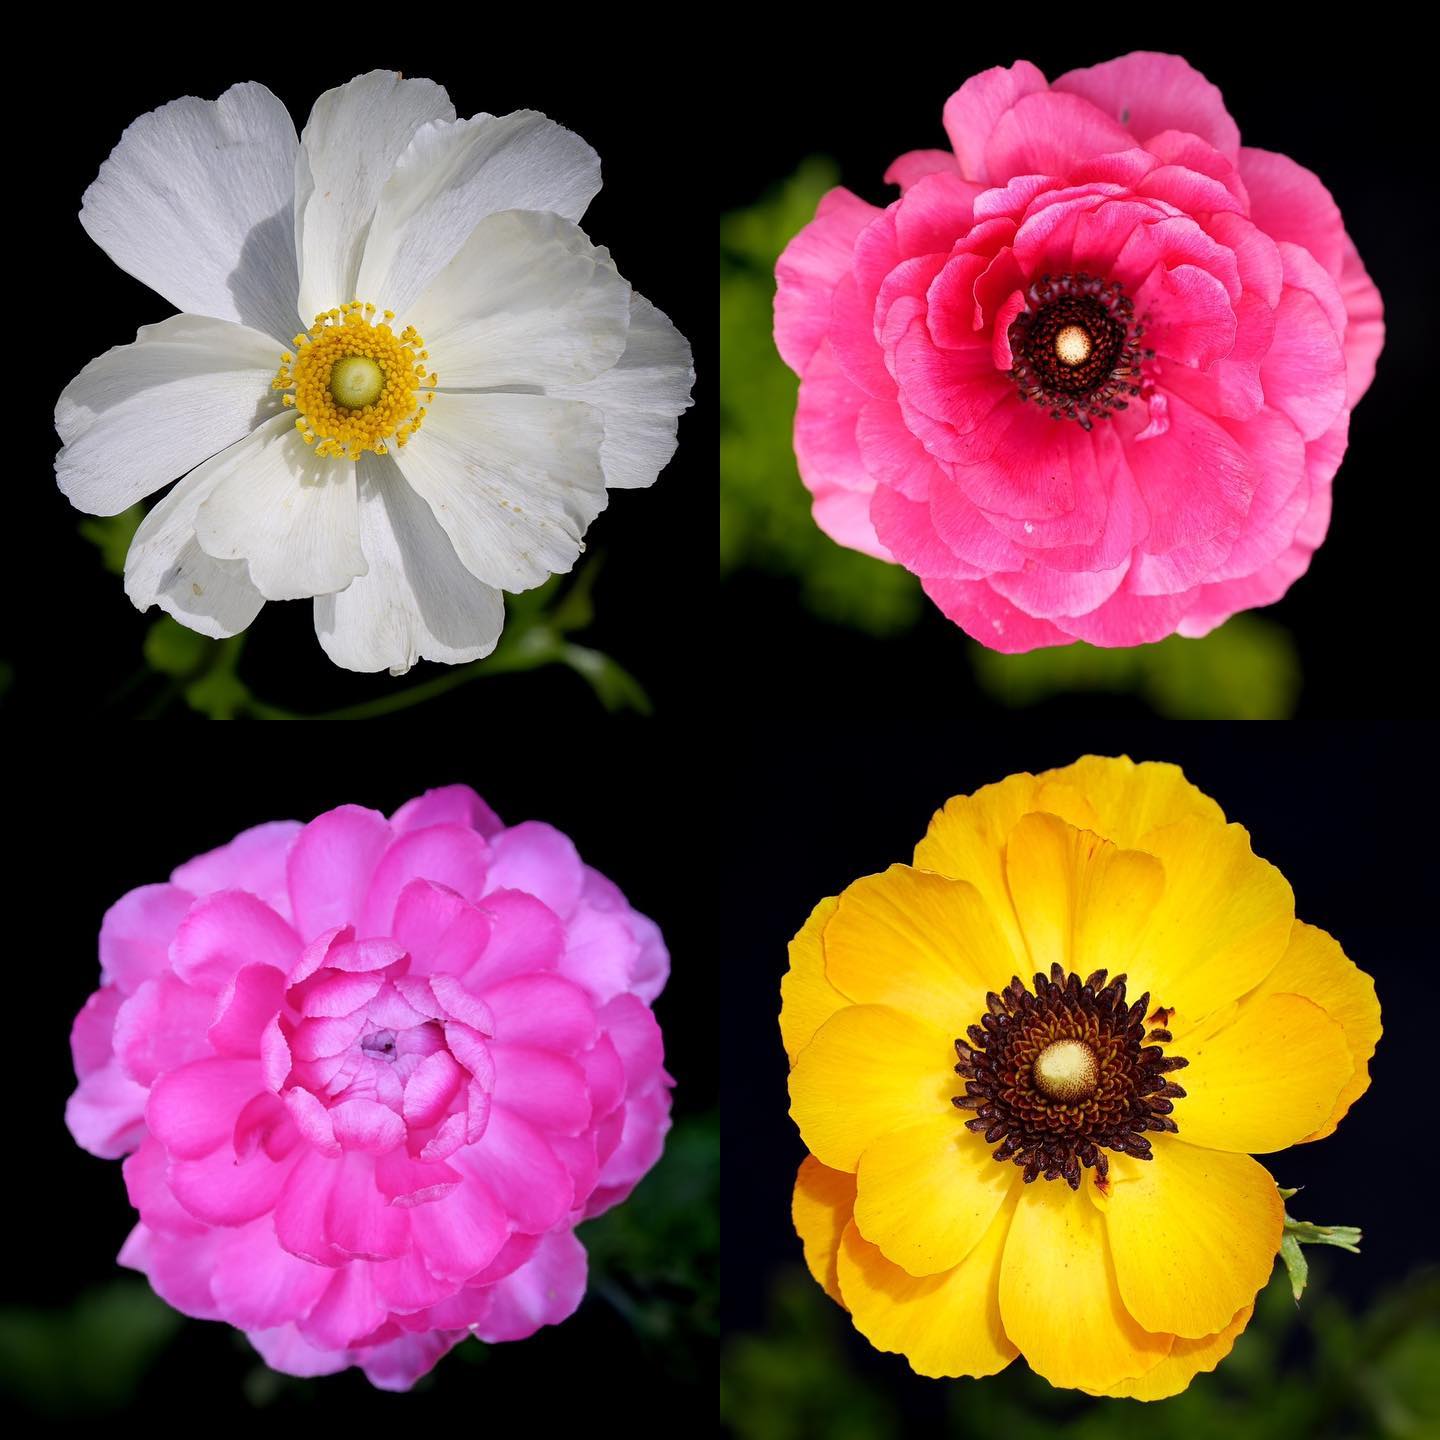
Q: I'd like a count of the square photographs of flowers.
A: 4